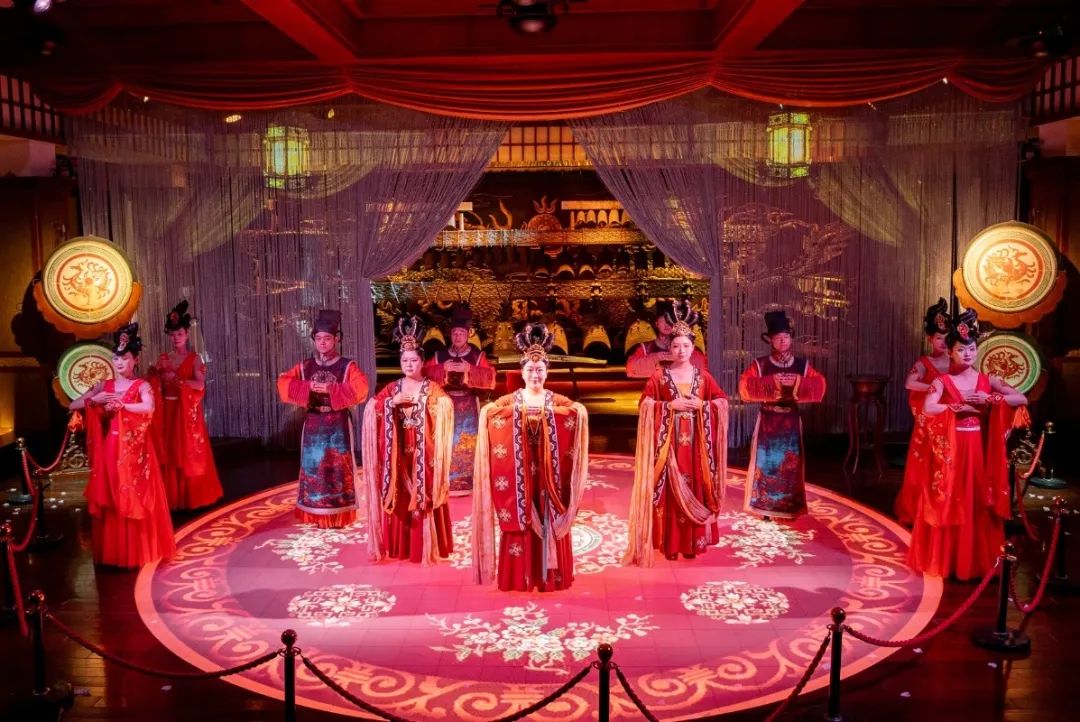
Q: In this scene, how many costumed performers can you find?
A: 11